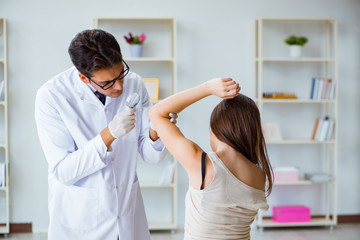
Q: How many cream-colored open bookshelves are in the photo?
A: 3